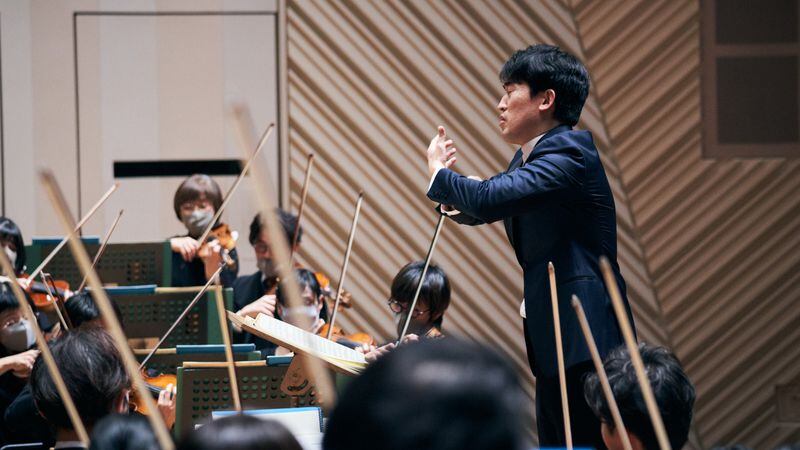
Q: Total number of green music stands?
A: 4